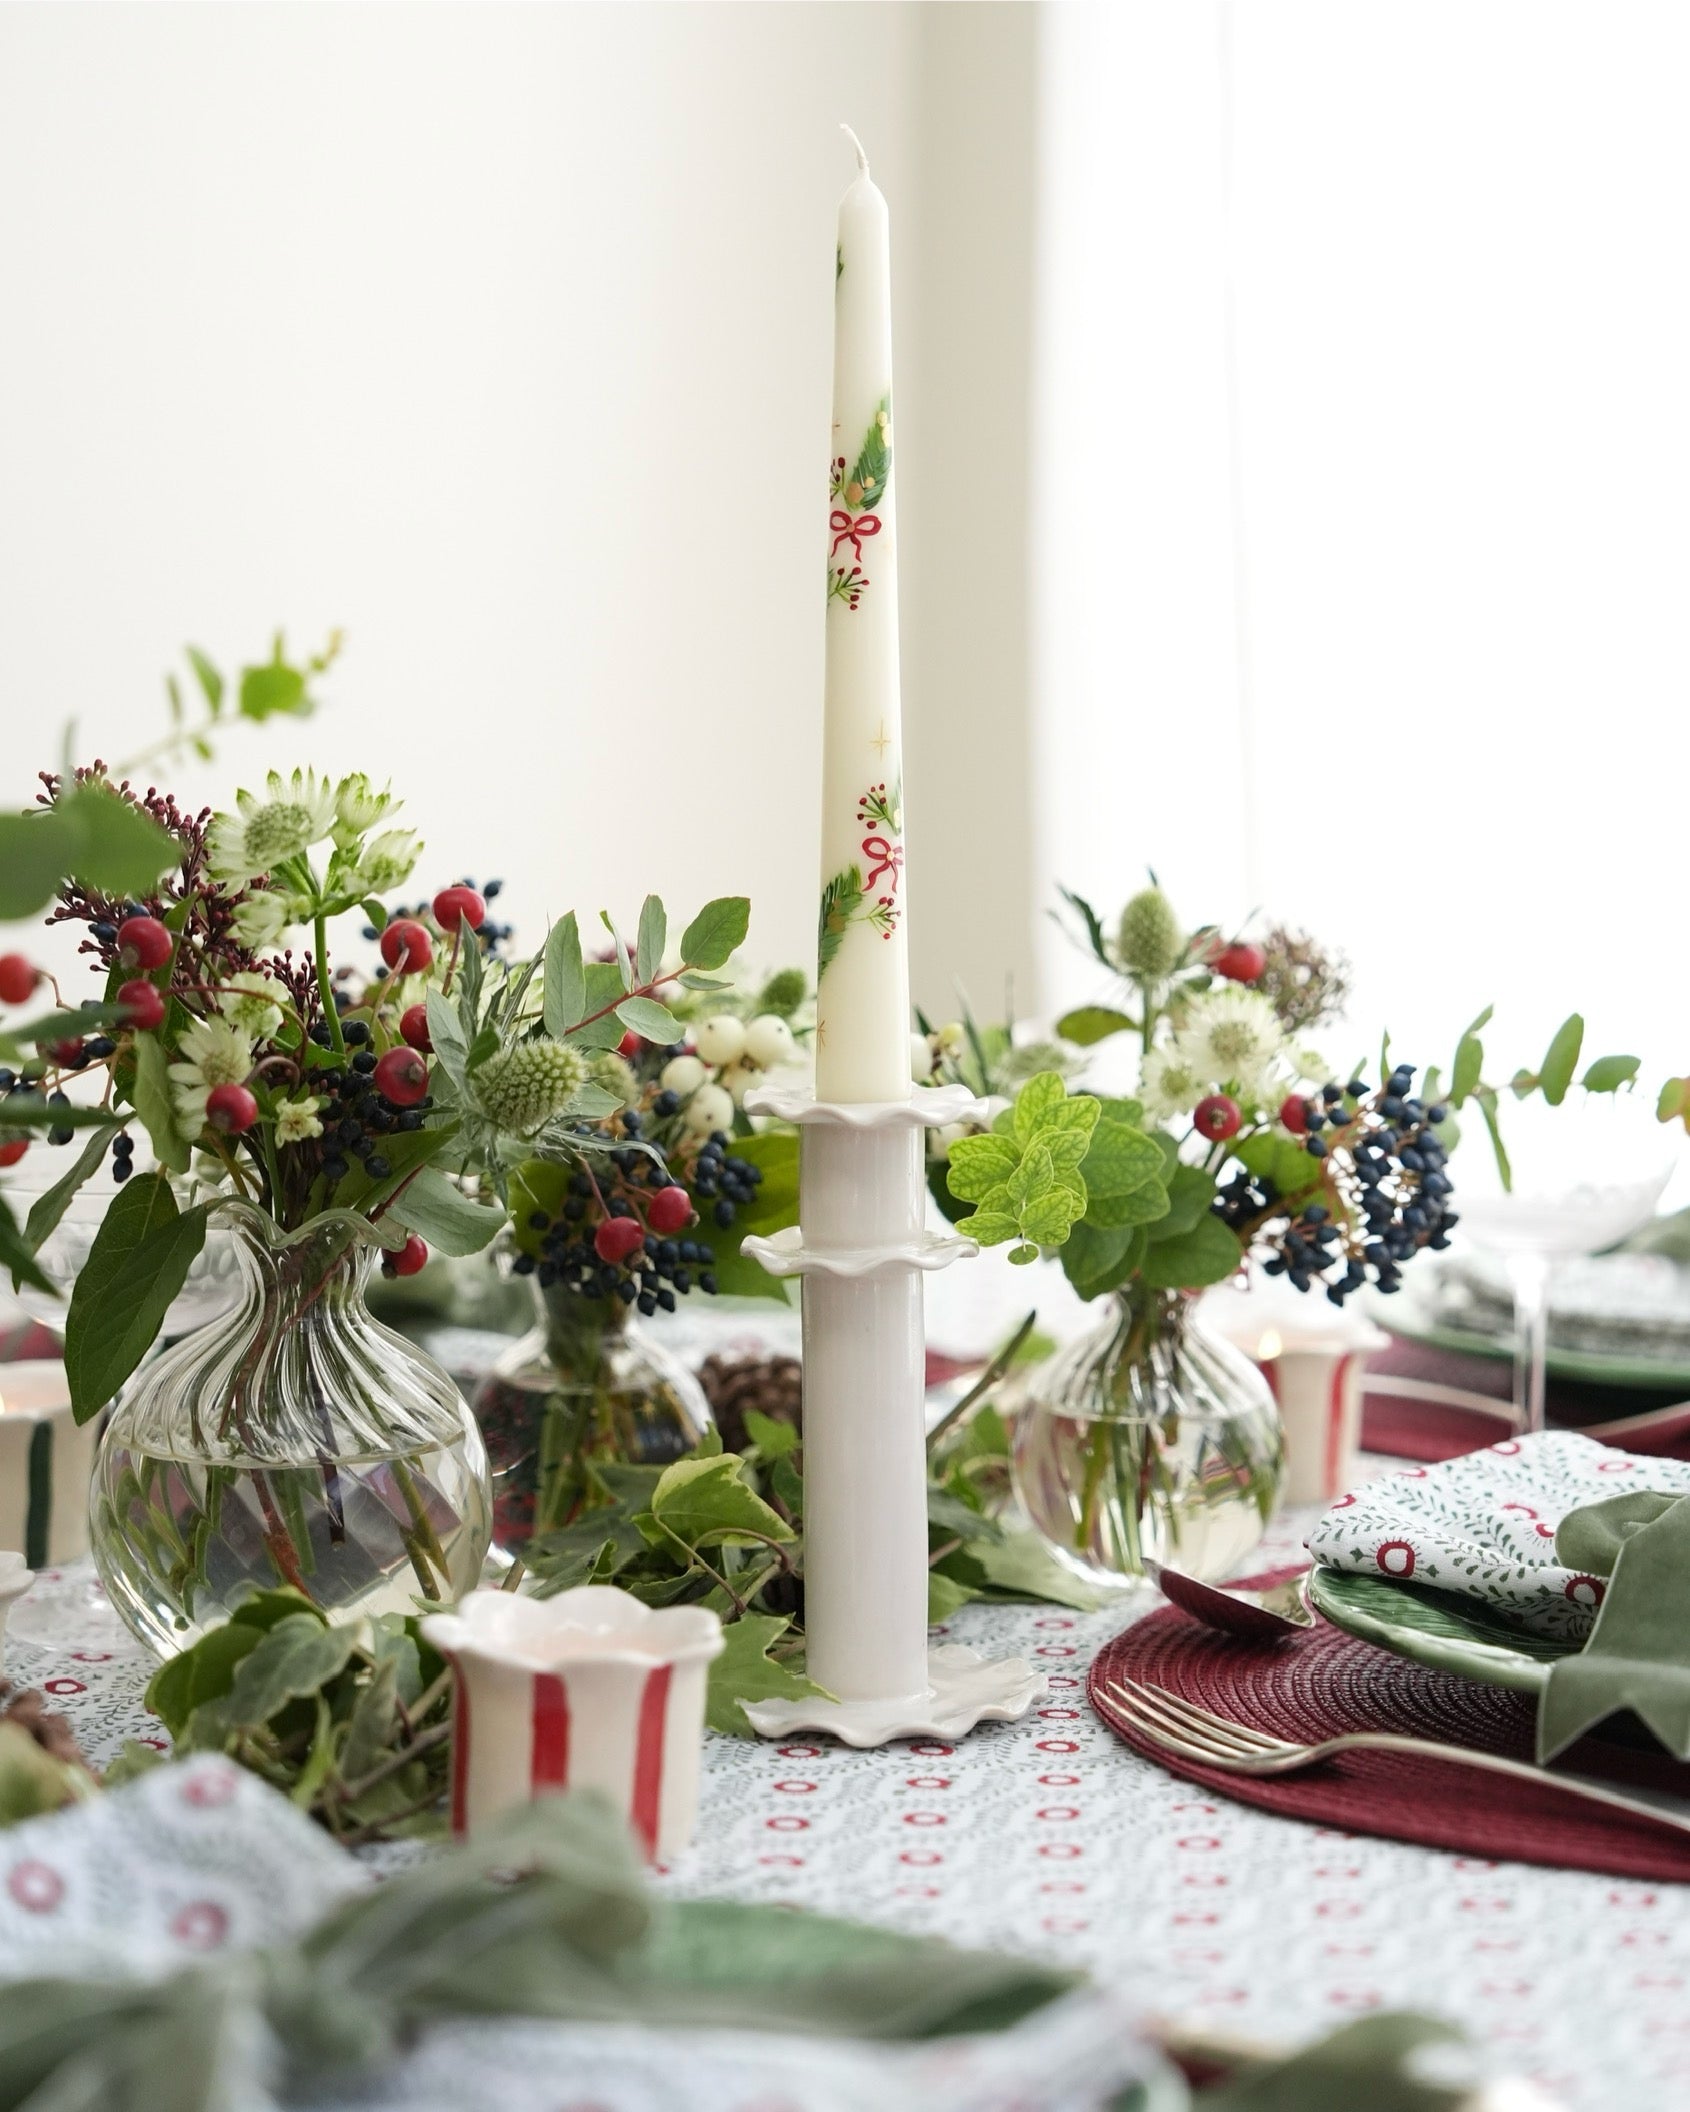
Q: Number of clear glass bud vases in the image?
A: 3